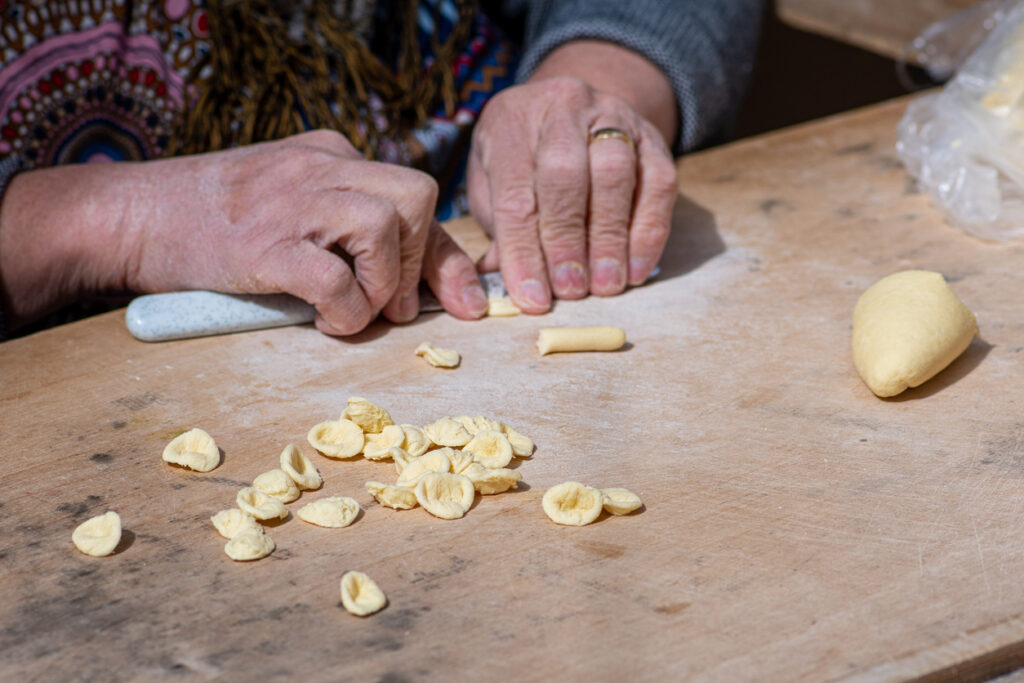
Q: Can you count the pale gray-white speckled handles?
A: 1